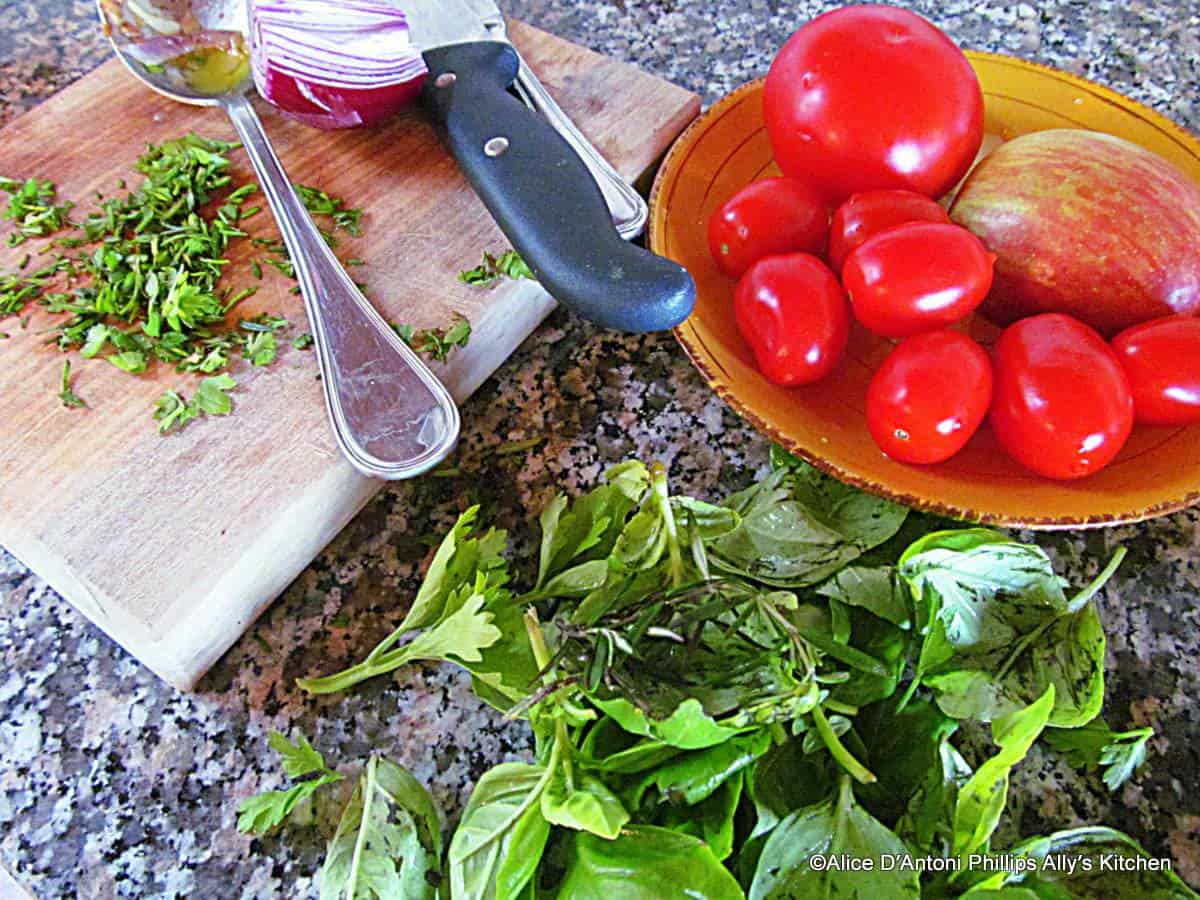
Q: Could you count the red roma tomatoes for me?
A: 7